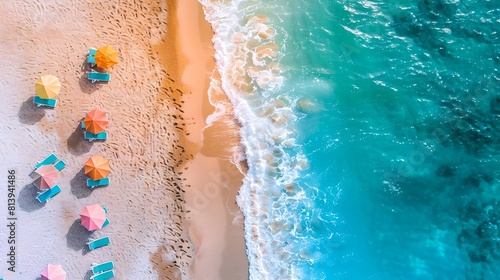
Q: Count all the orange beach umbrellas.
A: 3